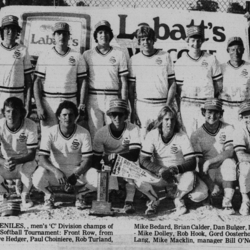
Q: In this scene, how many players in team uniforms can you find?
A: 12